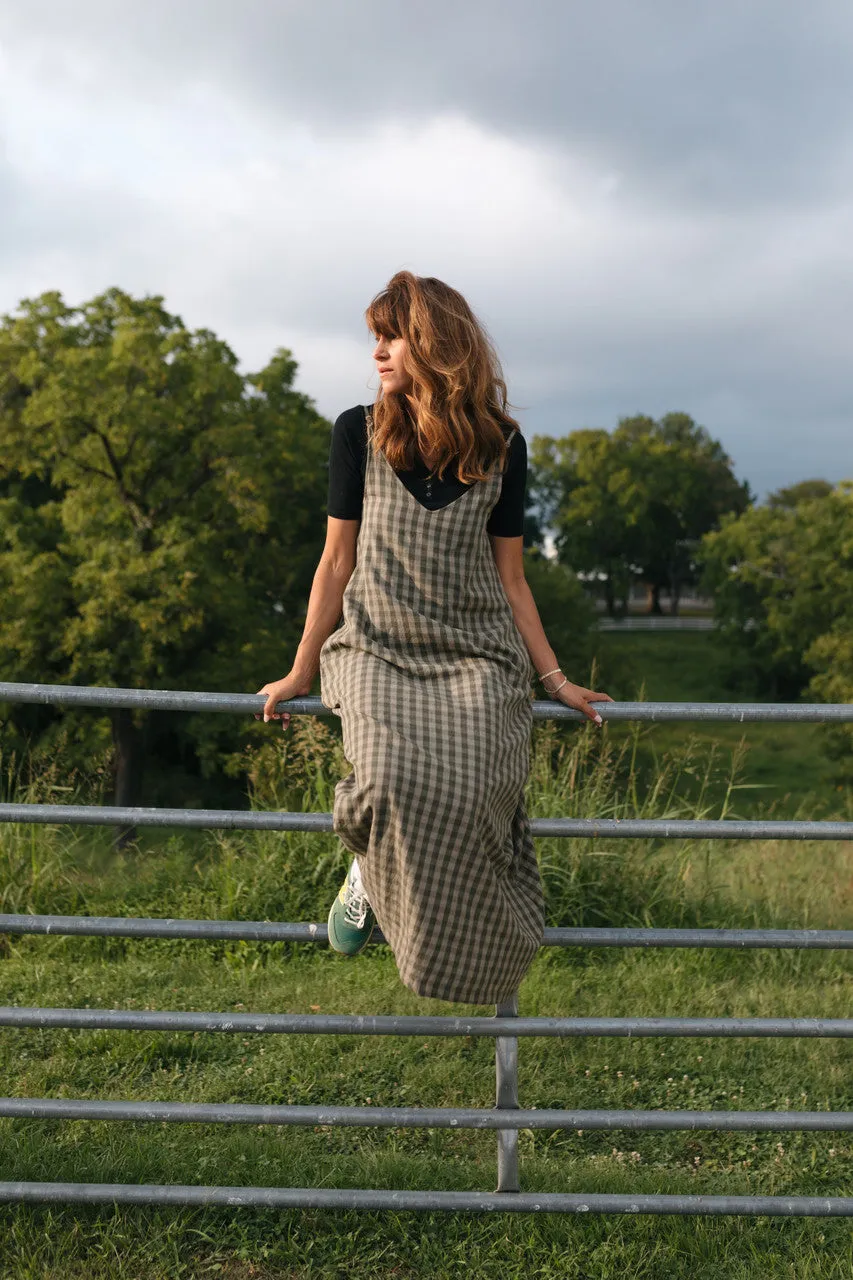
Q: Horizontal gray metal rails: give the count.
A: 6